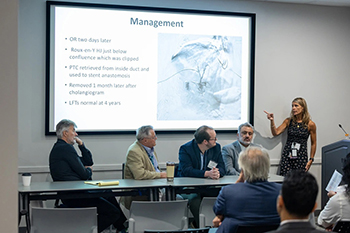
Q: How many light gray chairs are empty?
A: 3